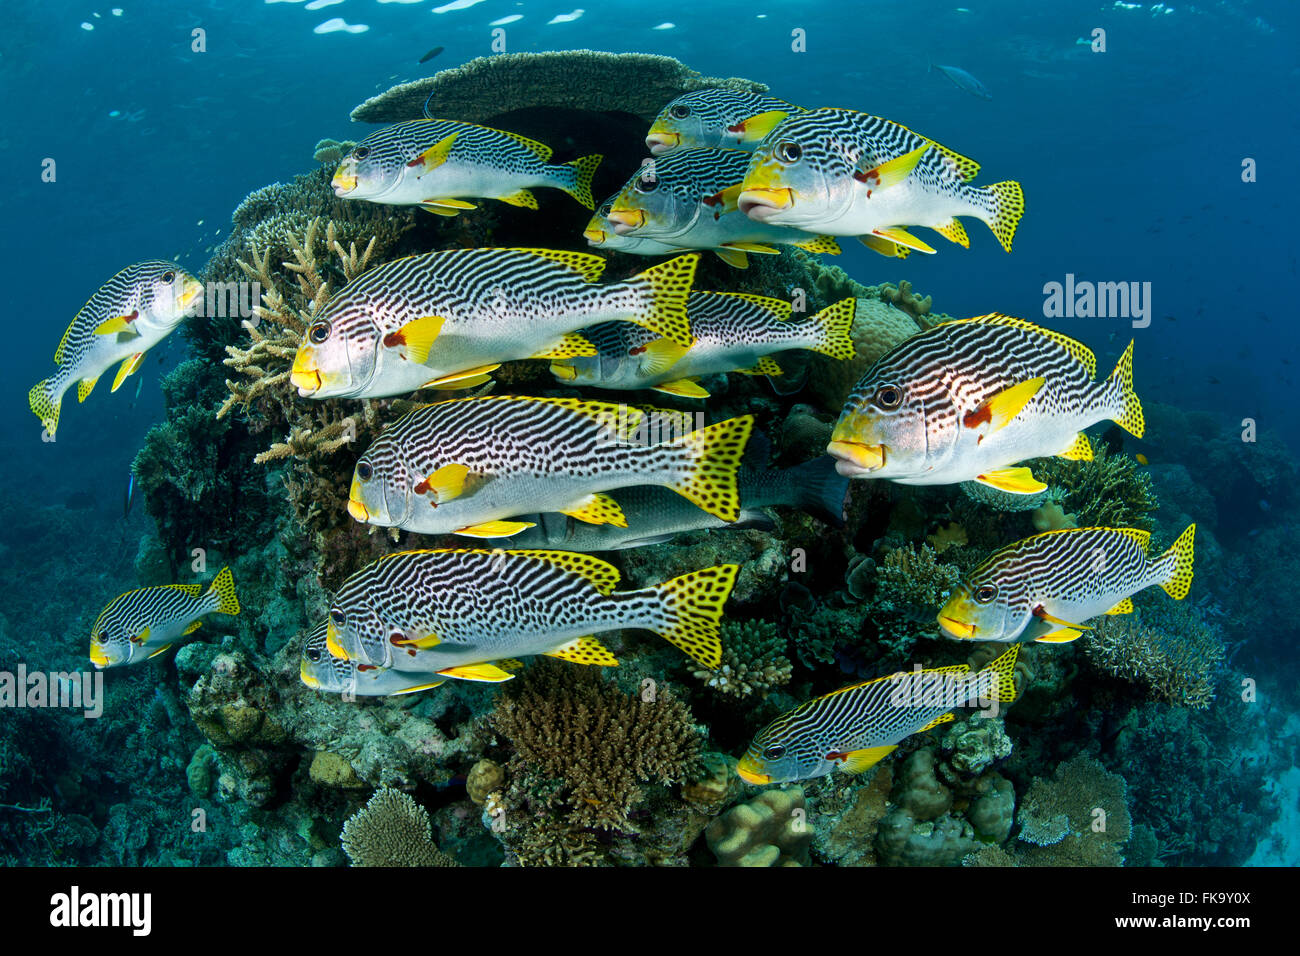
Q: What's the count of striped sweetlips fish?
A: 15